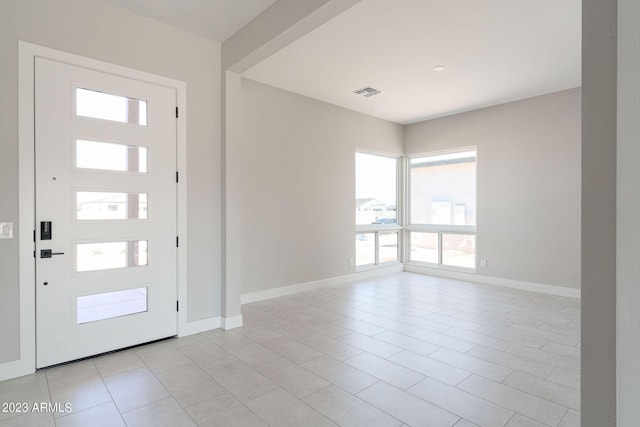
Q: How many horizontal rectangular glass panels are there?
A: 5